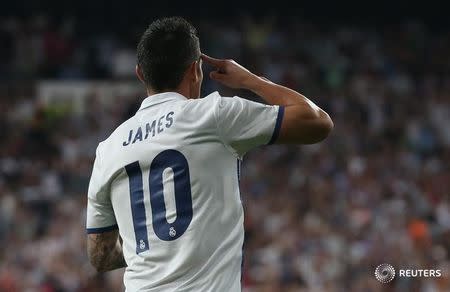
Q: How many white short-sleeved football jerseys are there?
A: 1